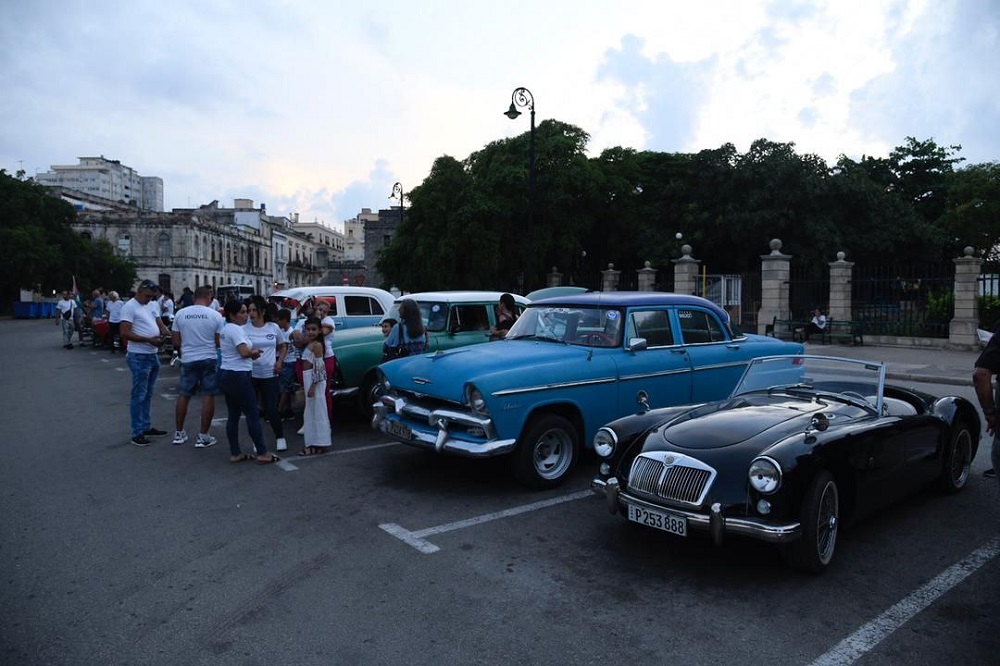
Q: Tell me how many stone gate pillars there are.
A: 7